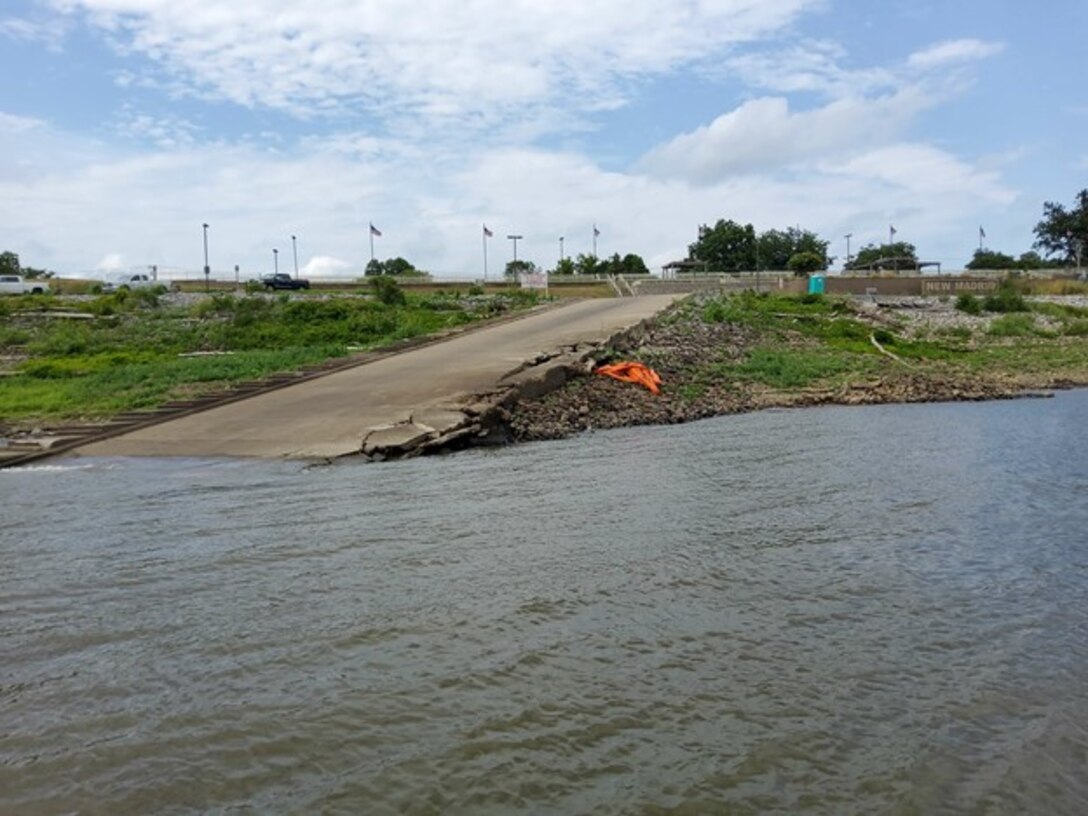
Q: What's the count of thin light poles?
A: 6